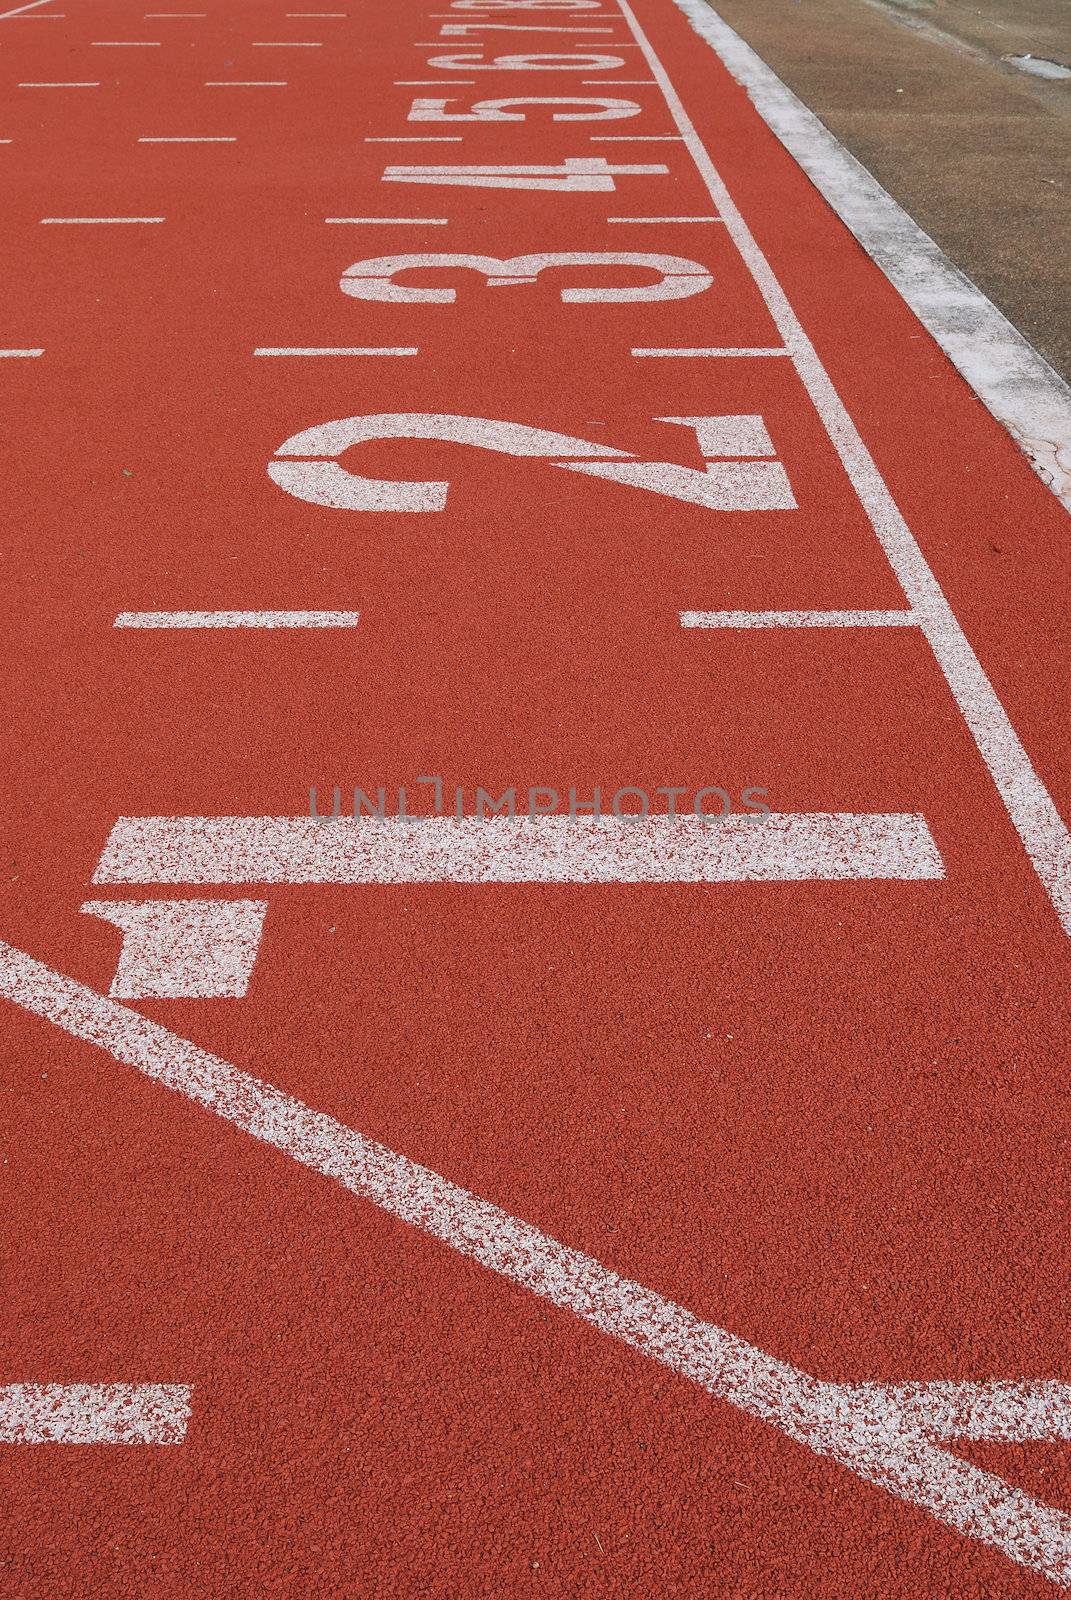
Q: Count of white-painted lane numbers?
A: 8